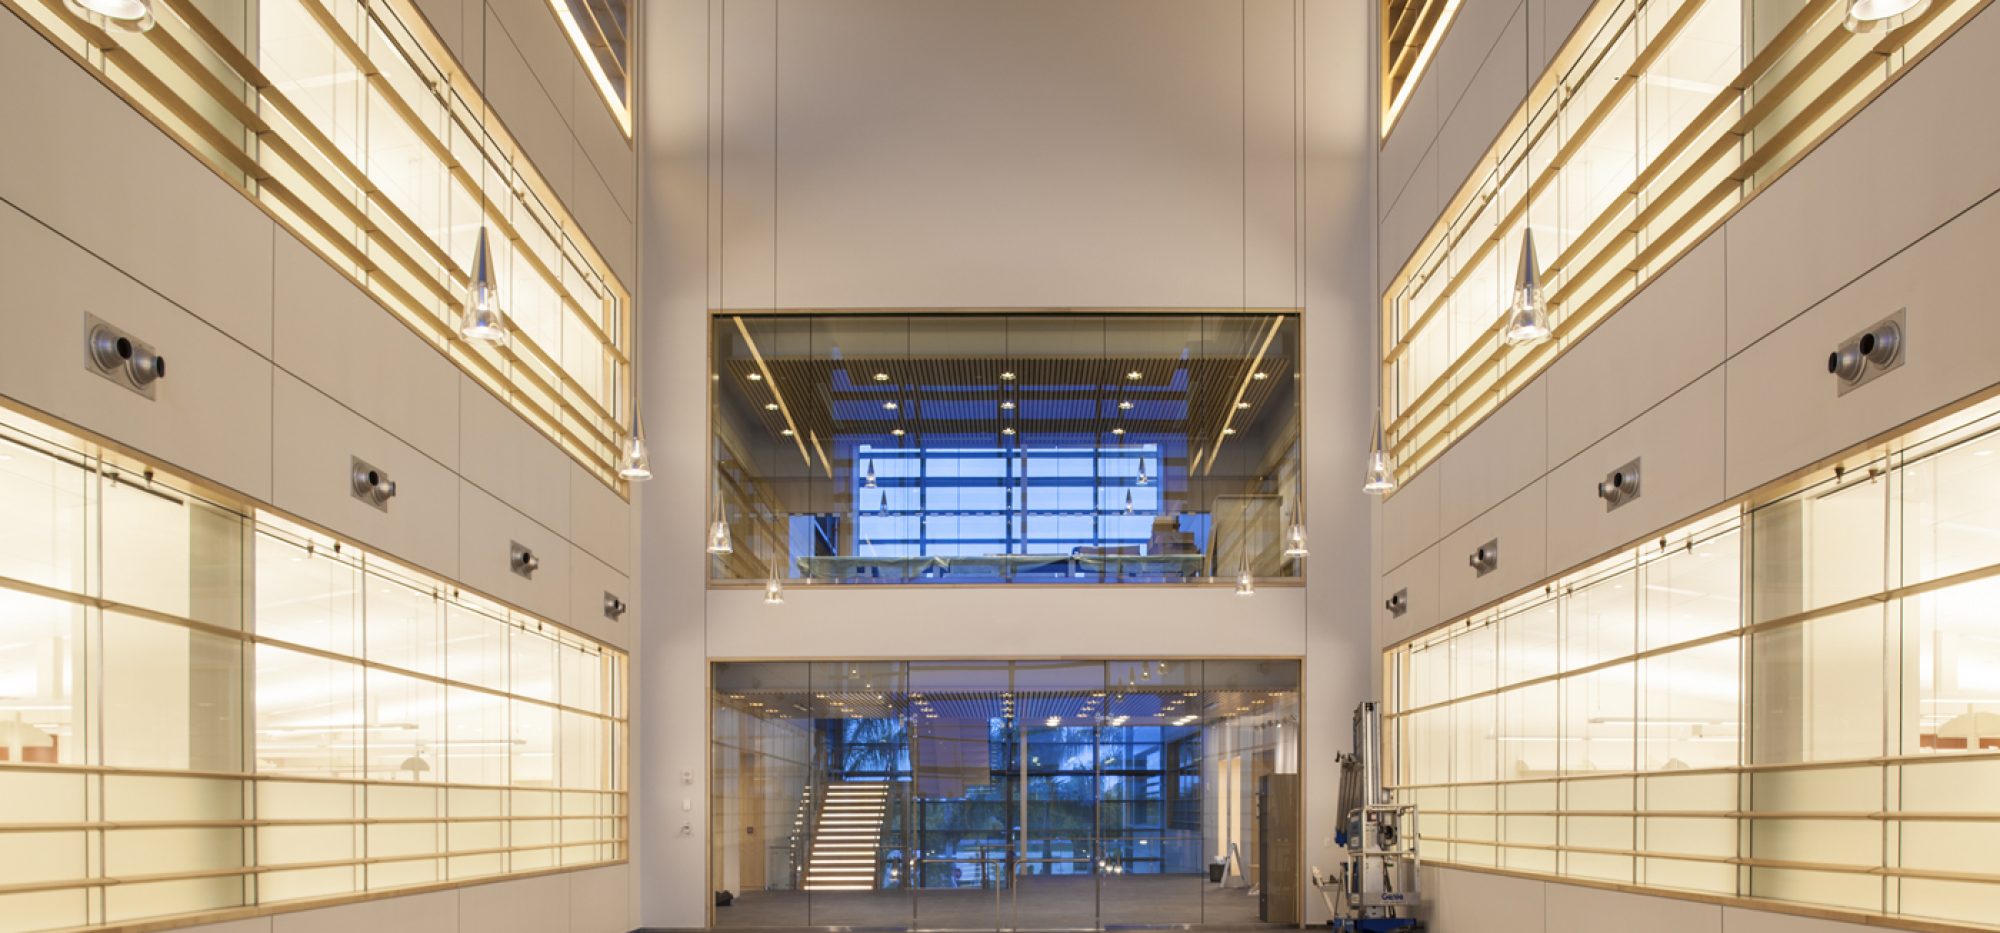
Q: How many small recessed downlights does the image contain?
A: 15